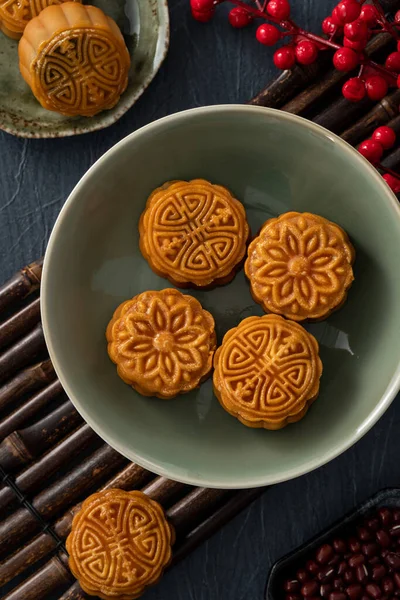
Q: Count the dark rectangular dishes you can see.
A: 1